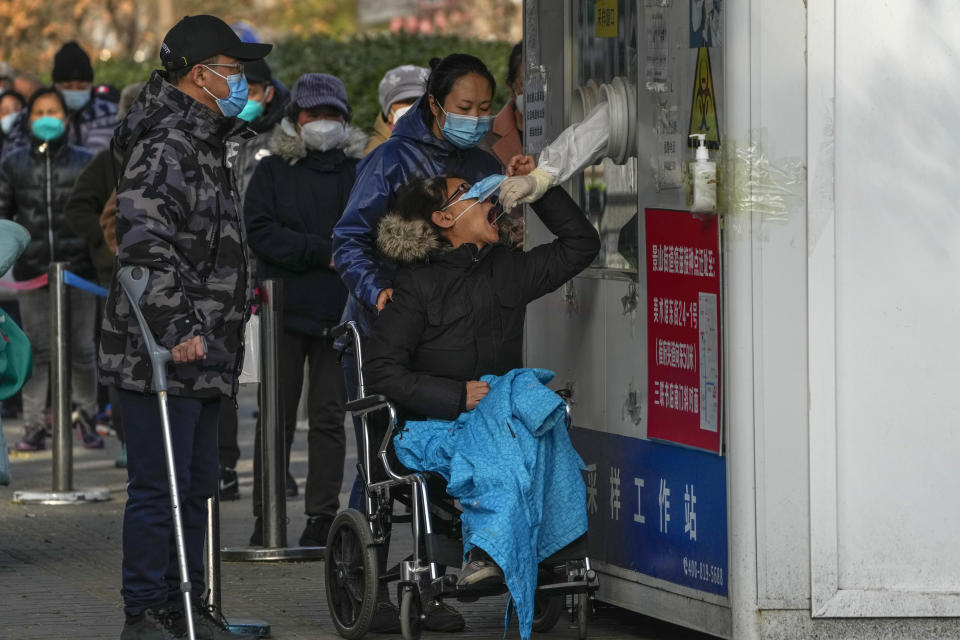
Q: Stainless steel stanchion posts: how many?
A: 3